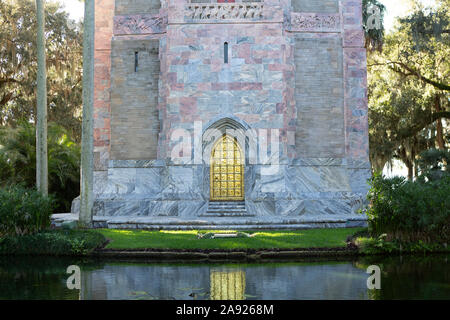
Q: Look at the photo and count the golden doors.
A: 1